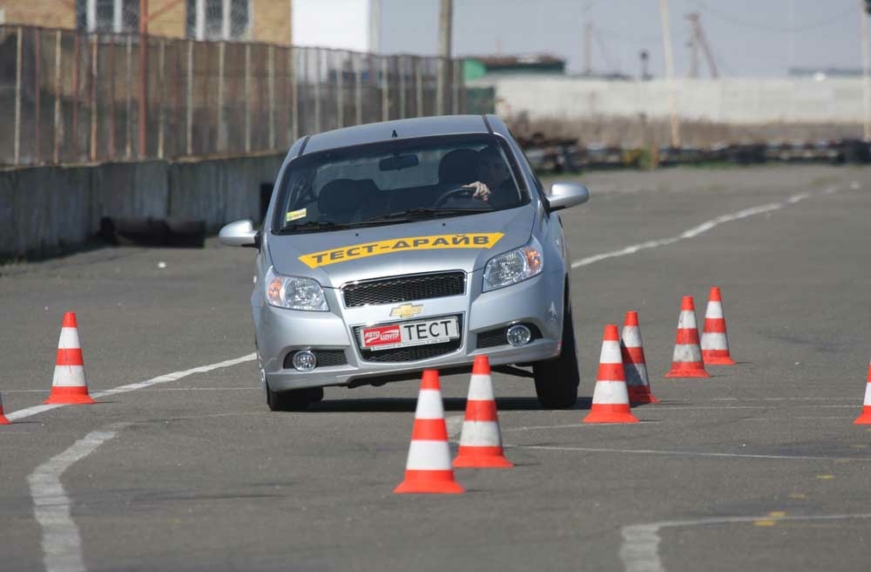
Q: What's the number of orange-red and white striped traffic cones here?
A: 9